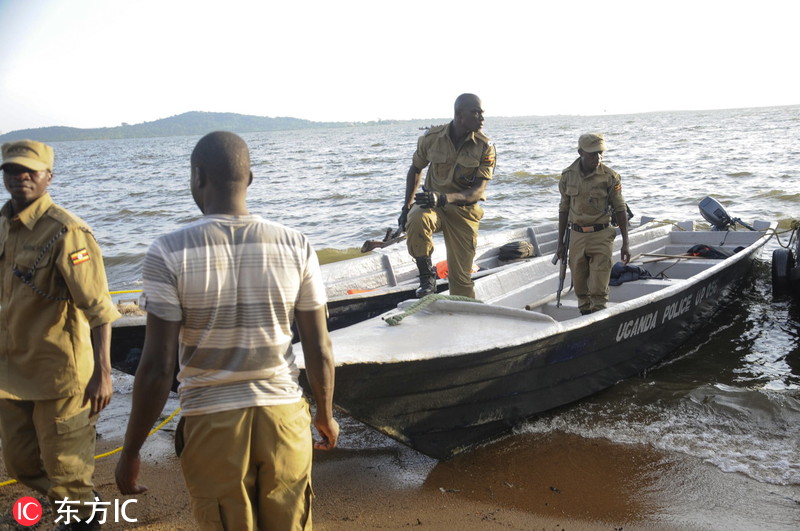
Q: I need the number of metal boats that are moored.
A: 2